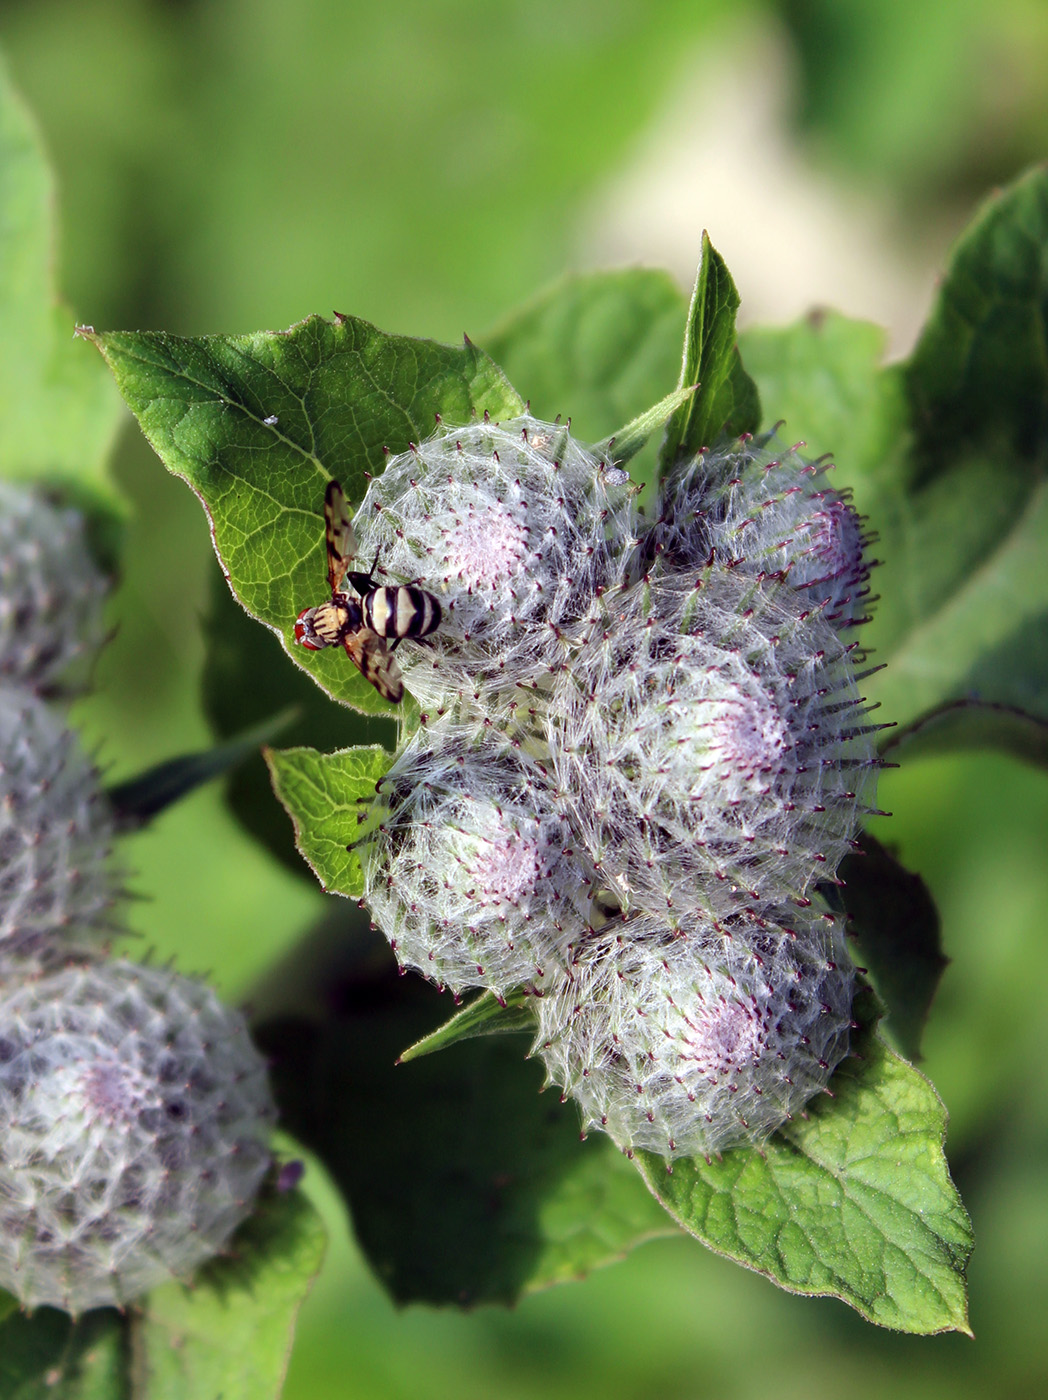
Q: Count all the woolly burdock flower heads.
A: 8